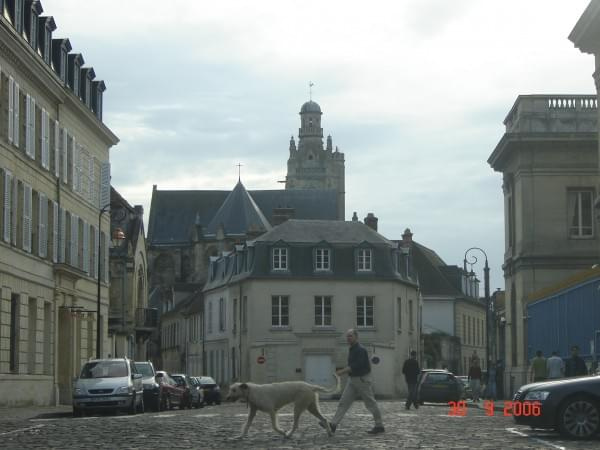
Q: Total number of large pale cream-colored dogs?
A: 1